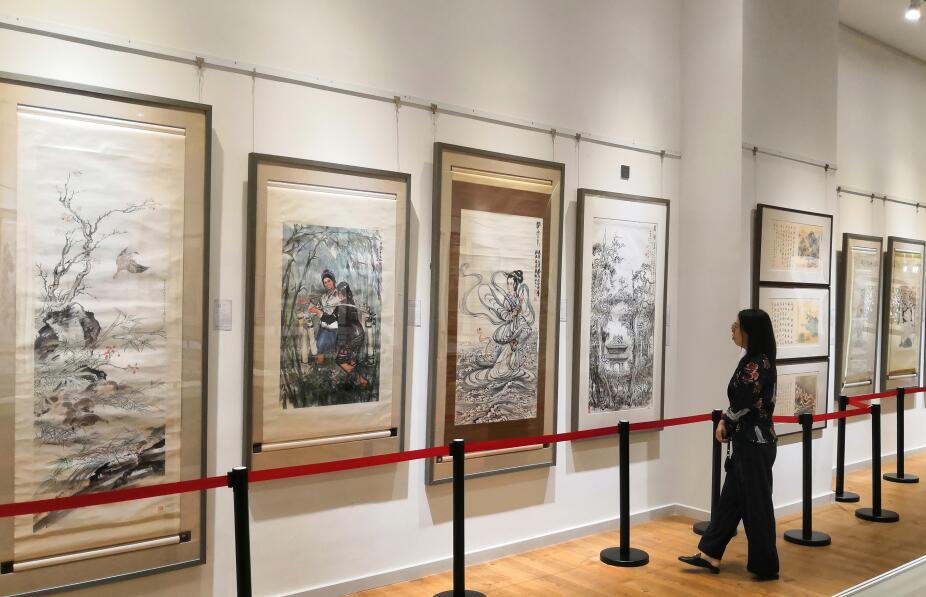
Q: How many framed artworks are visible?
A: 9